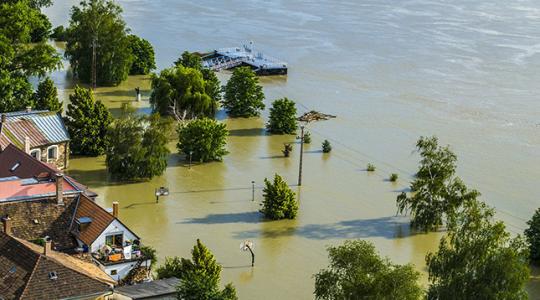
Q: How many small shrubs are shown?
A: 5